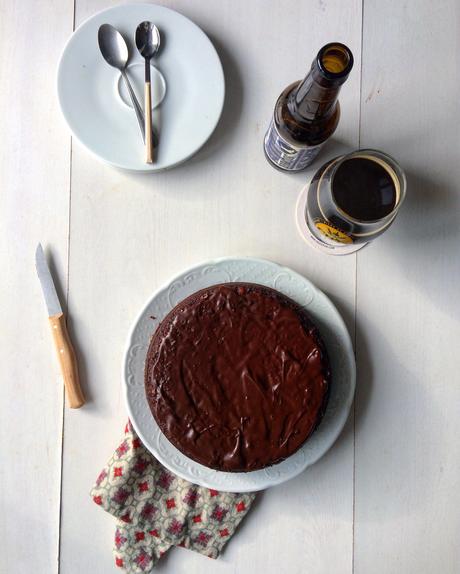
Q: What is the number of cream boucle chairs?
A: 0